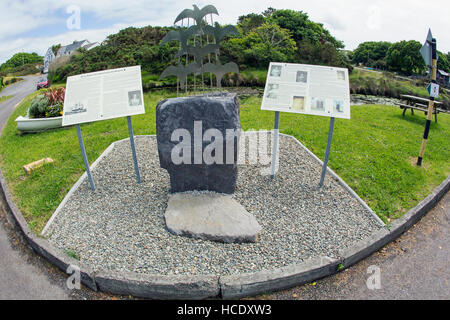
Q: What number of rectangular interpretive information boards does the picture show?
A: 2